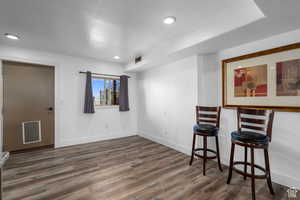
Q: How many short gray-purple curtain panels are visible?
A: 2